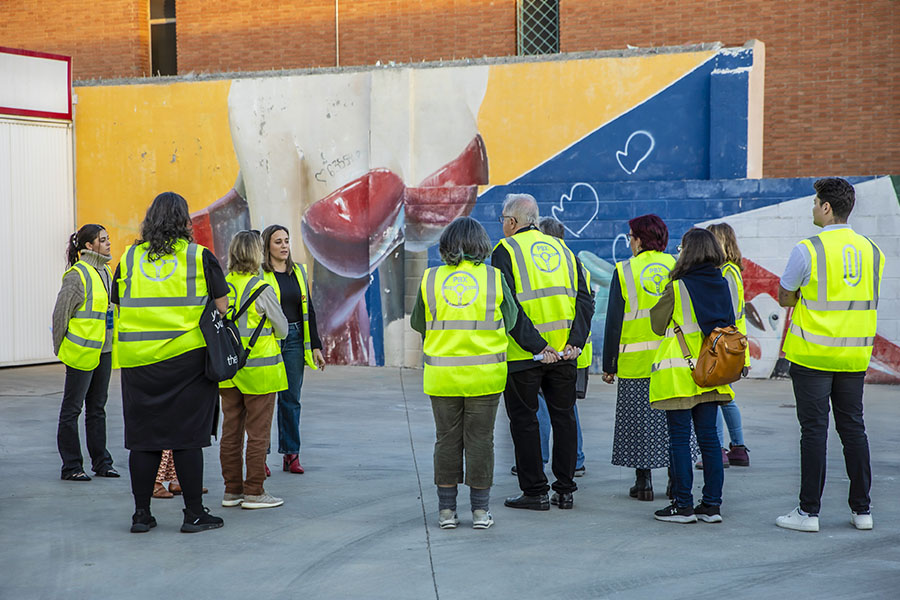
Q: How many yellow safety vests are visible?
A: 11